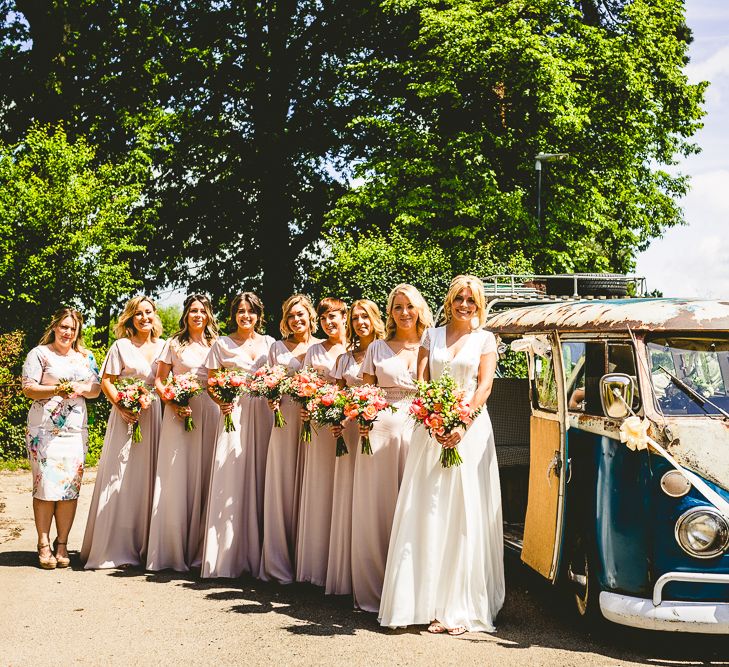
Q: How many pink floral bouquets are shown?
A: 8